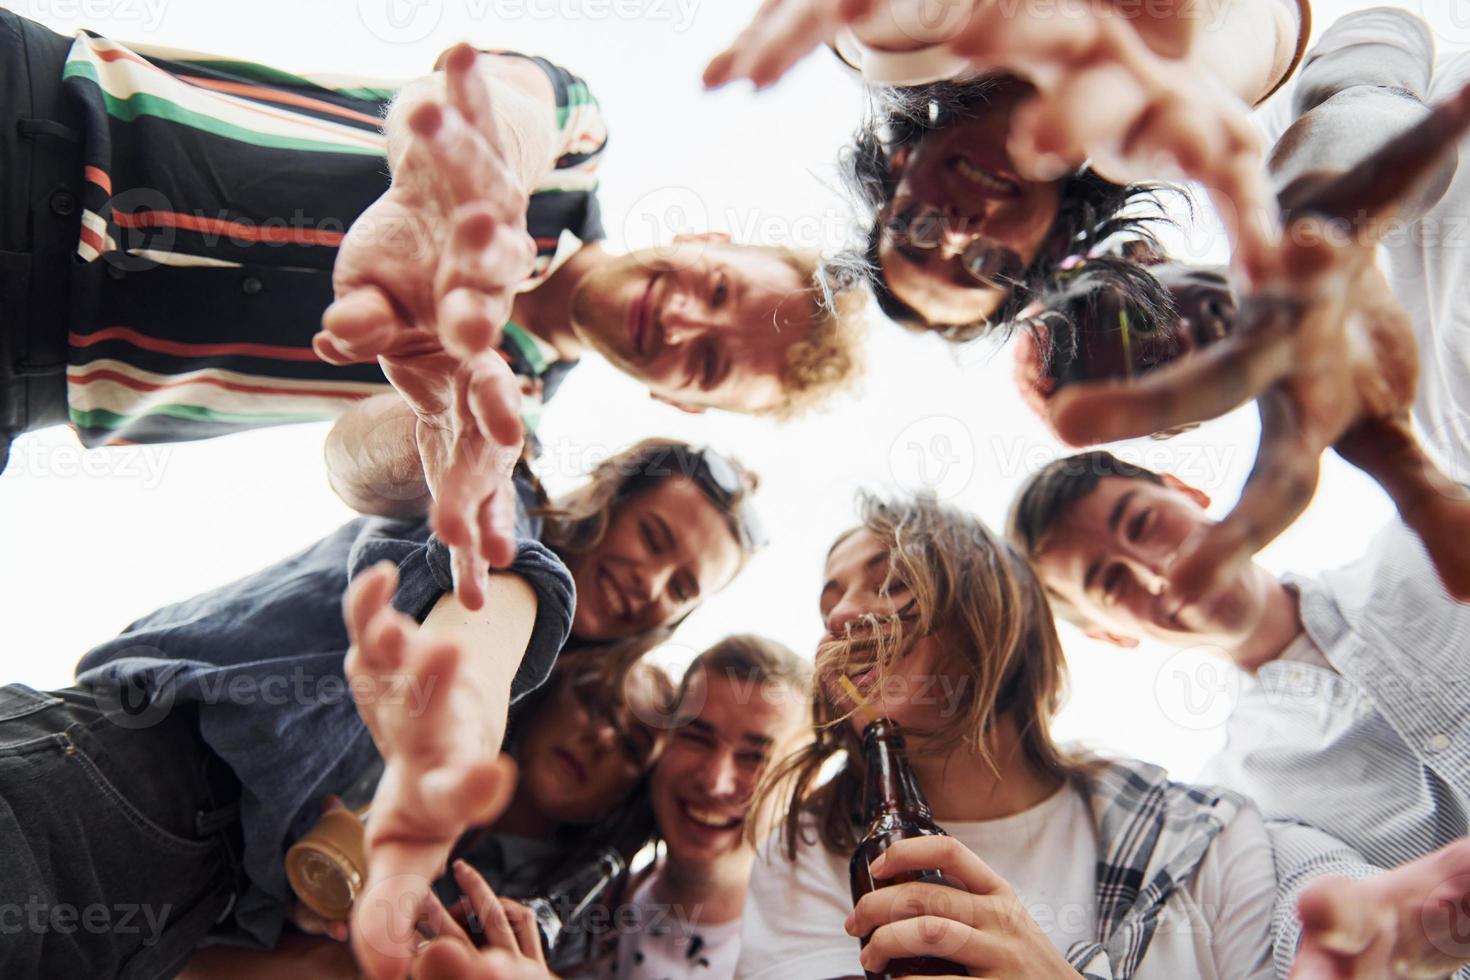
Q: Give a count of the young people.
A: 8